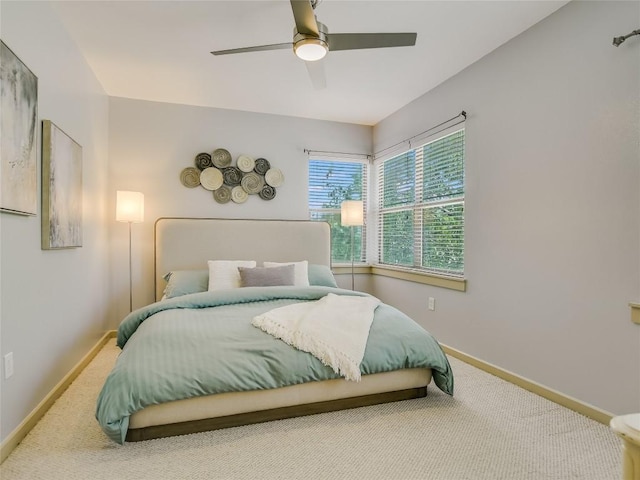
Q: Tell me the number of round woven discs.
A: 12